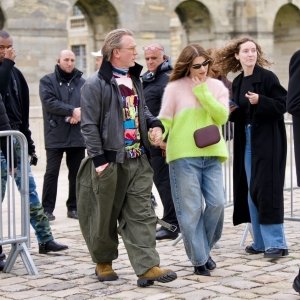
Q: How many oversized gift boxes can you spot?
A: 0